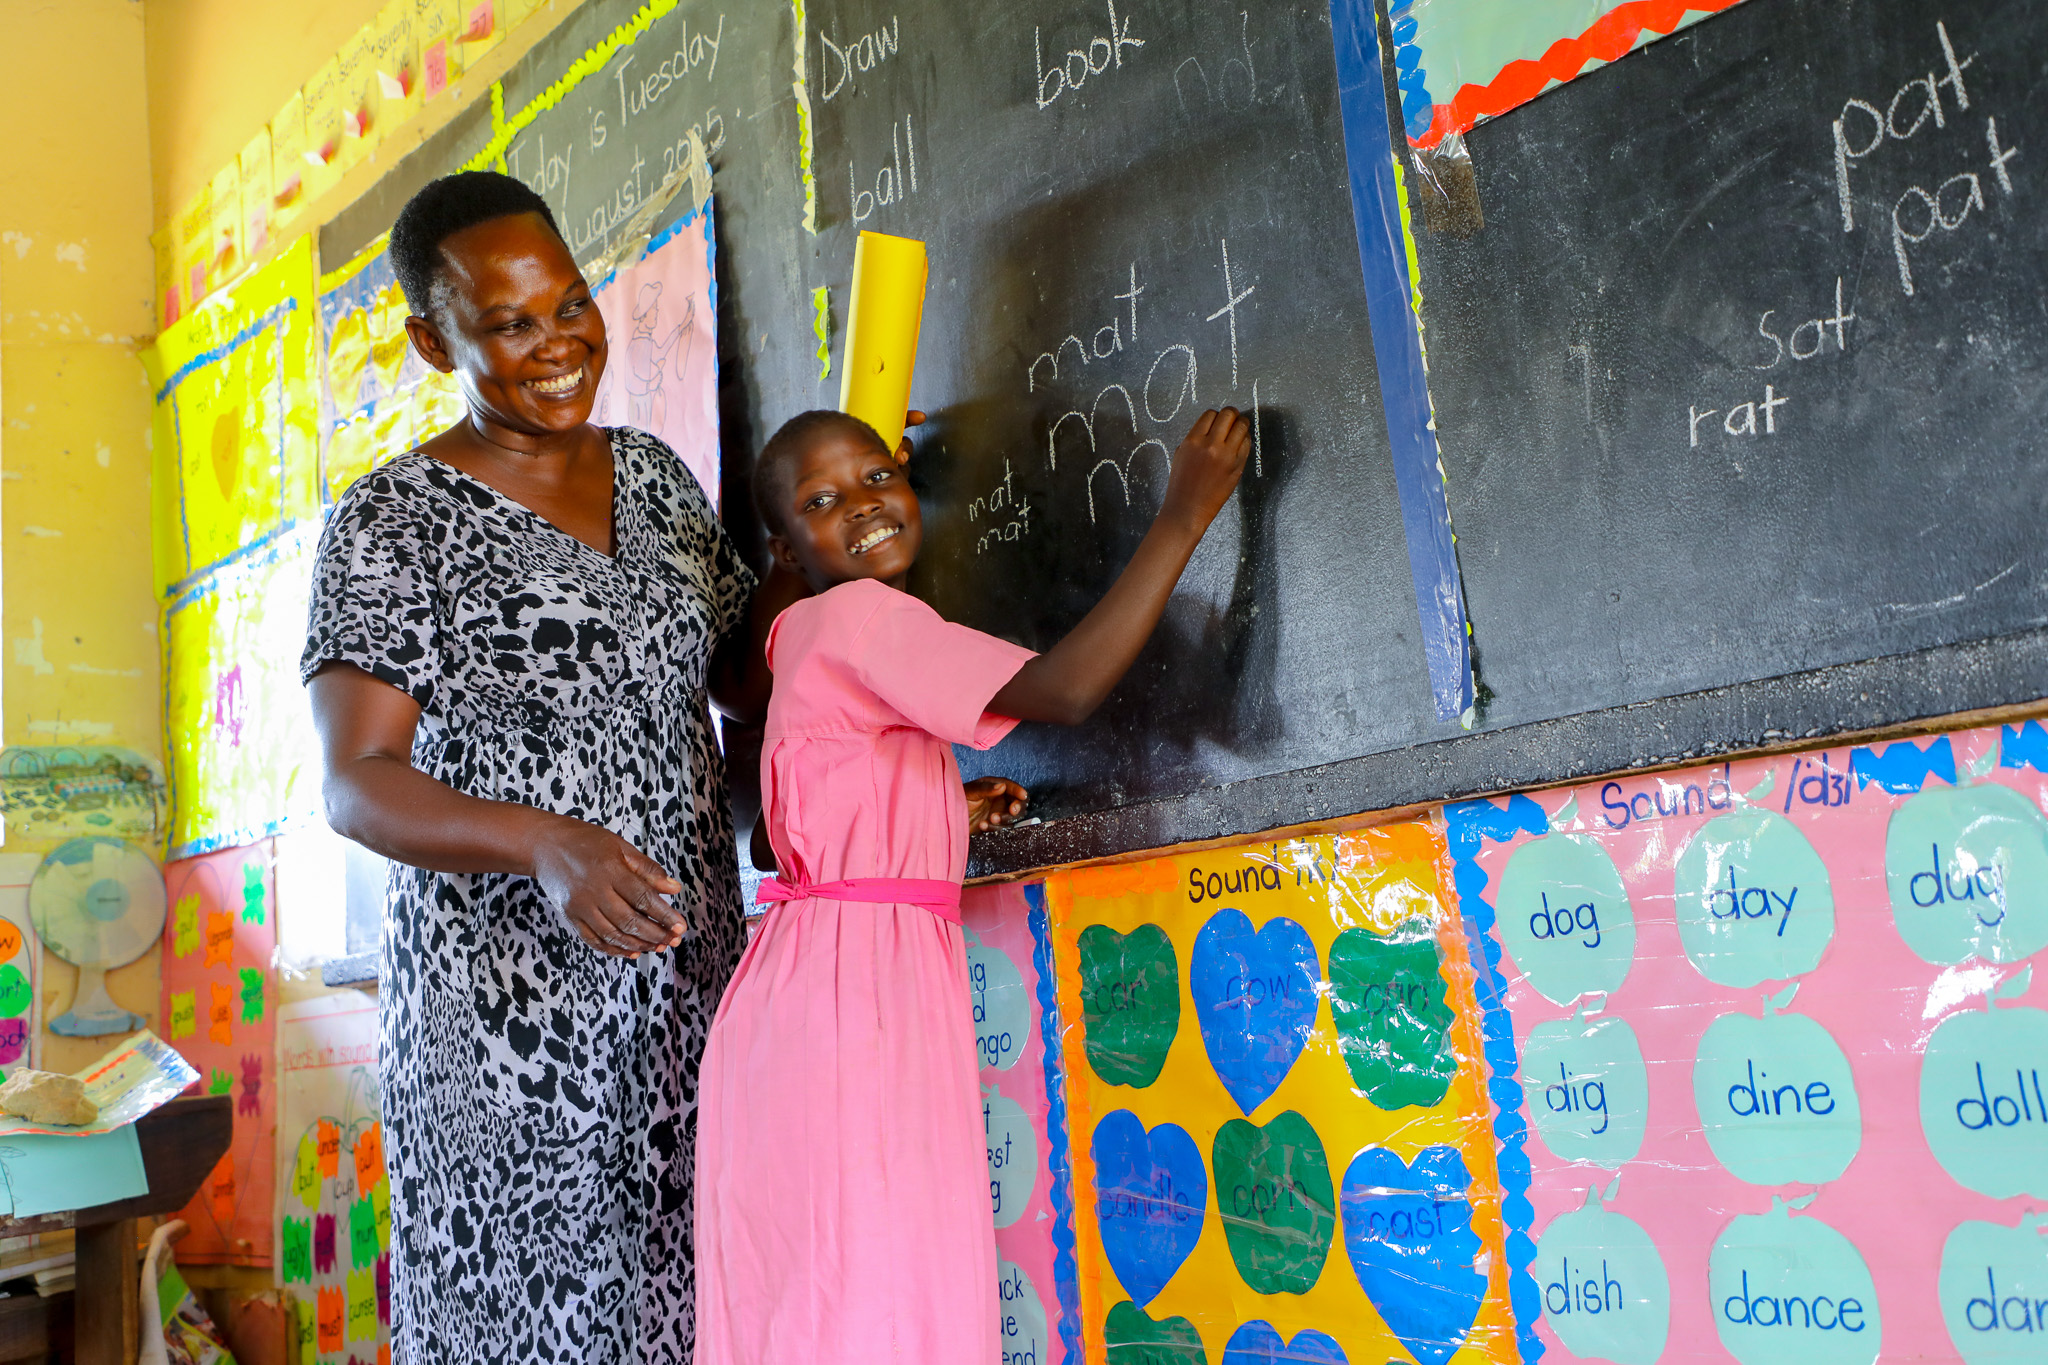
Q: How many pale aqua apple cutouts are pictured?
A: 12